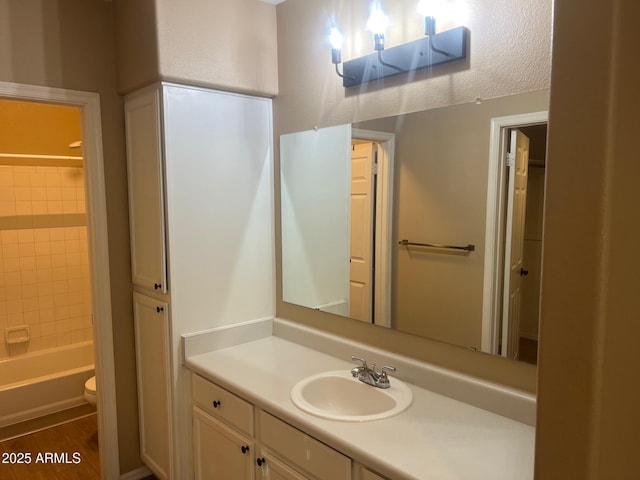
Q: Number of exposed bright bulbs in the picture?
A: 3